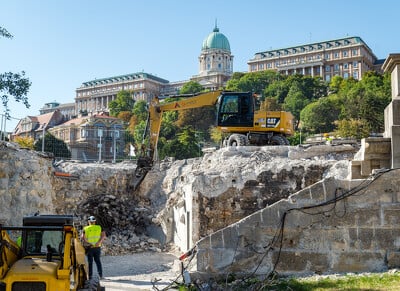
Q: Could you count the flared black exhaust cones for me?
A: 0